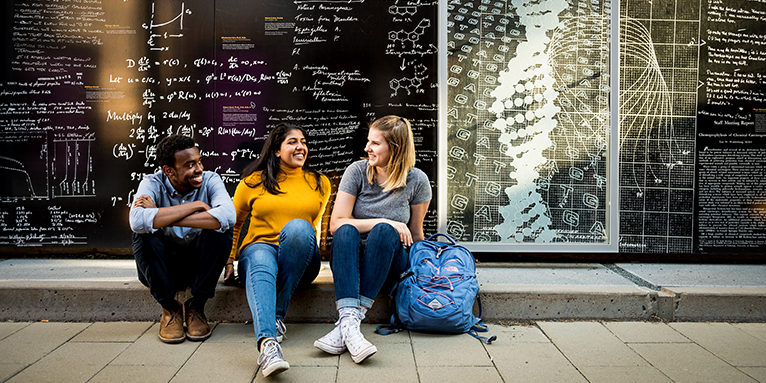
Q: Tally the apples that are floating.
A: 0